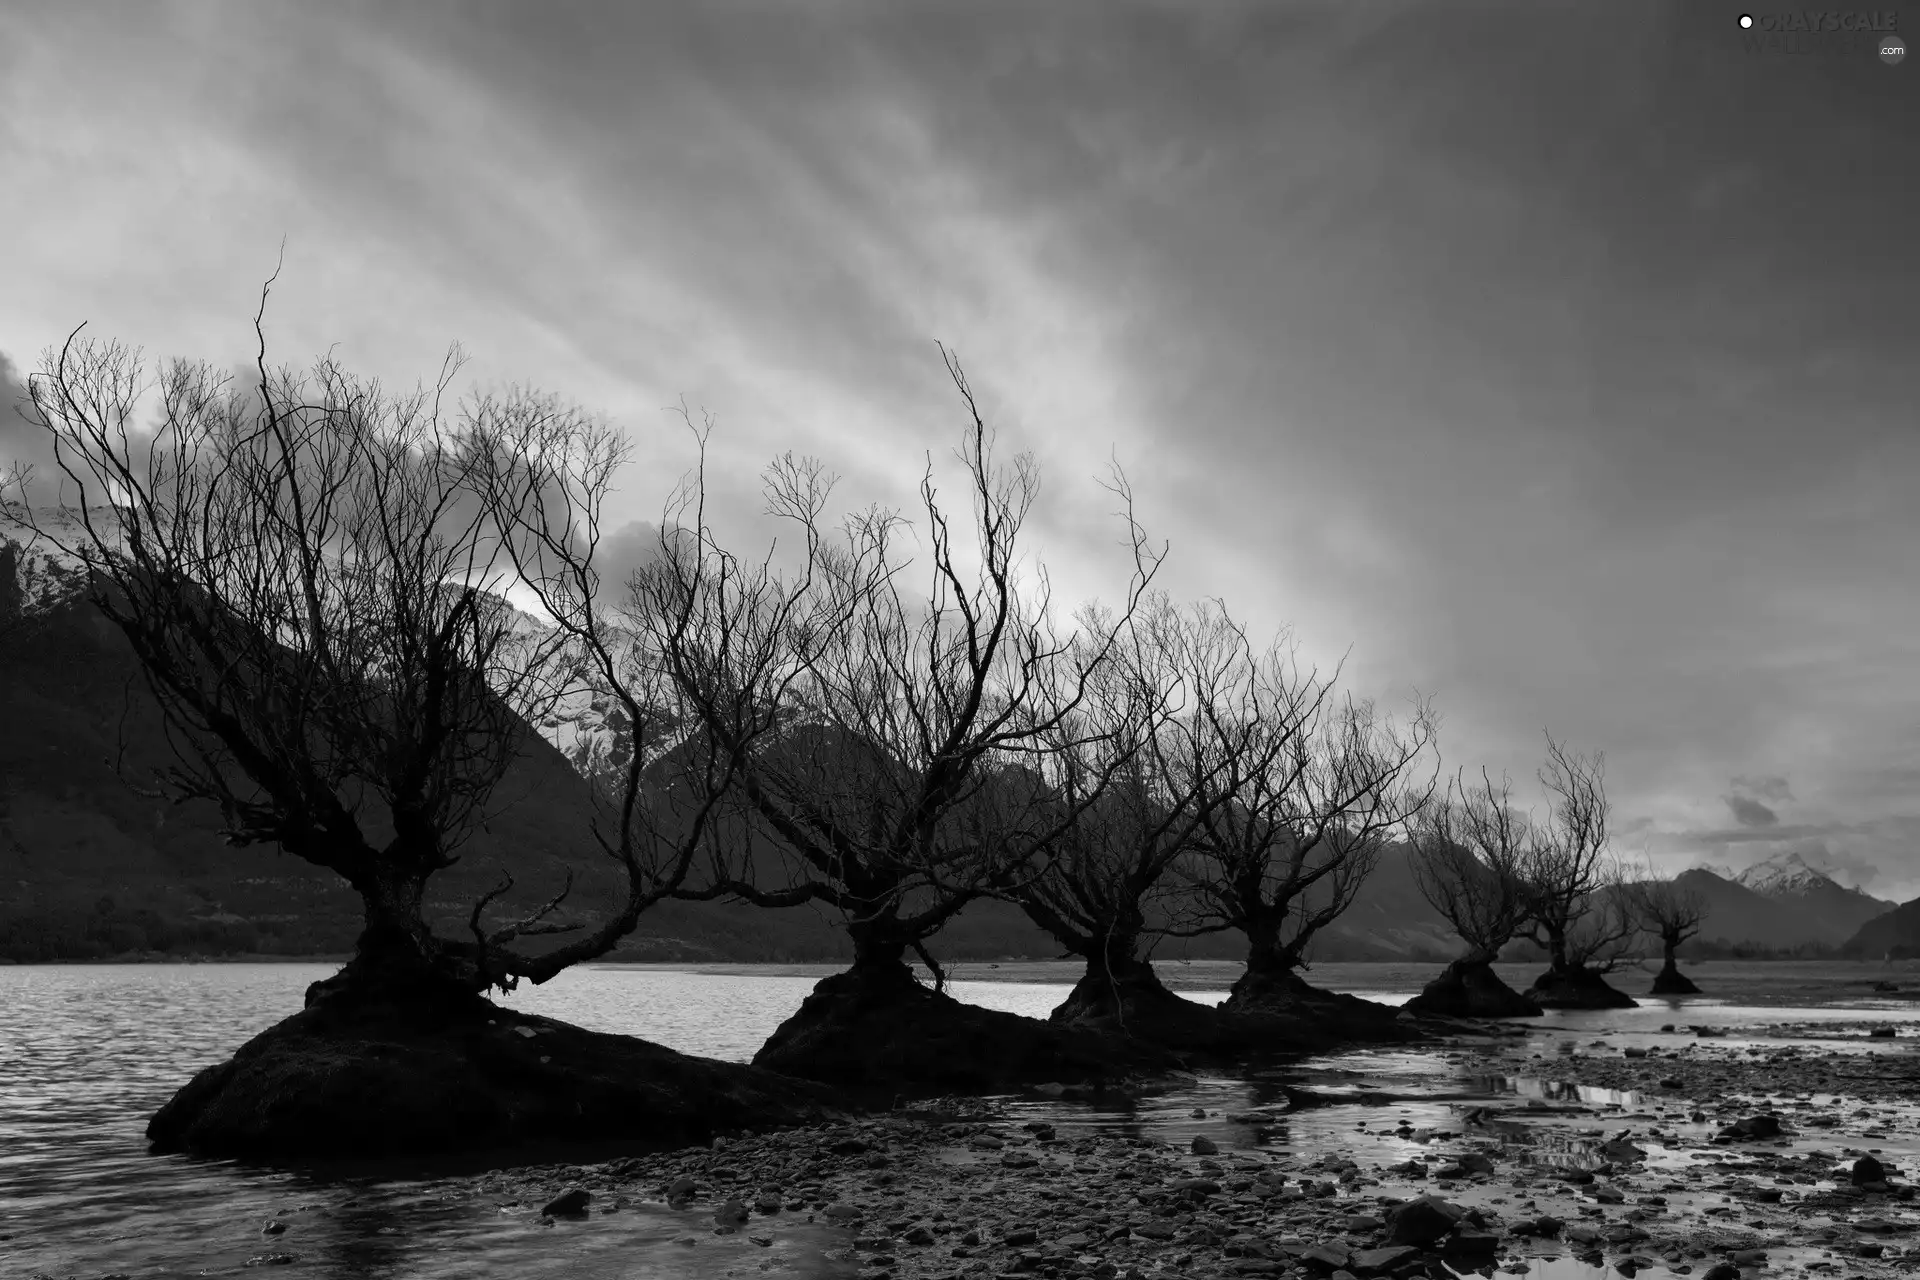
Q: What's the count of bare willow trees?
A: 7